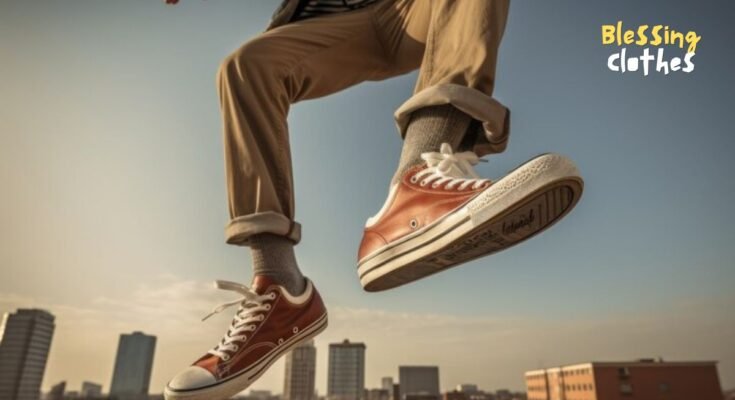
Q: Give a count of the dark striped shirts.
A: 1